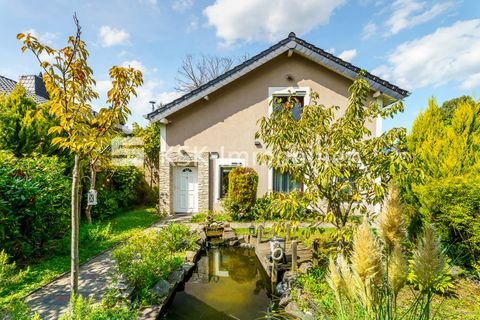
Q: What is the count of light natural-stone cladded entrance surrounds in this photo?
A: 1